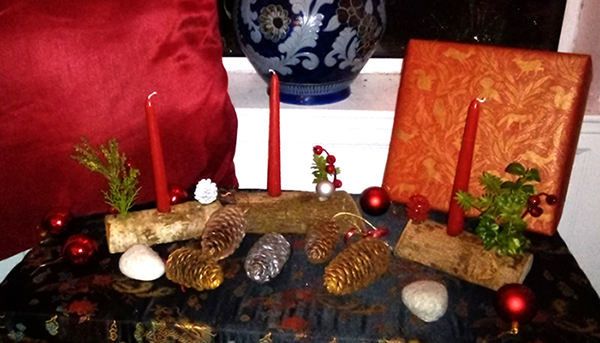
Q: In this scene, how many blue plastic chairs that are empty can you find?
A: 0